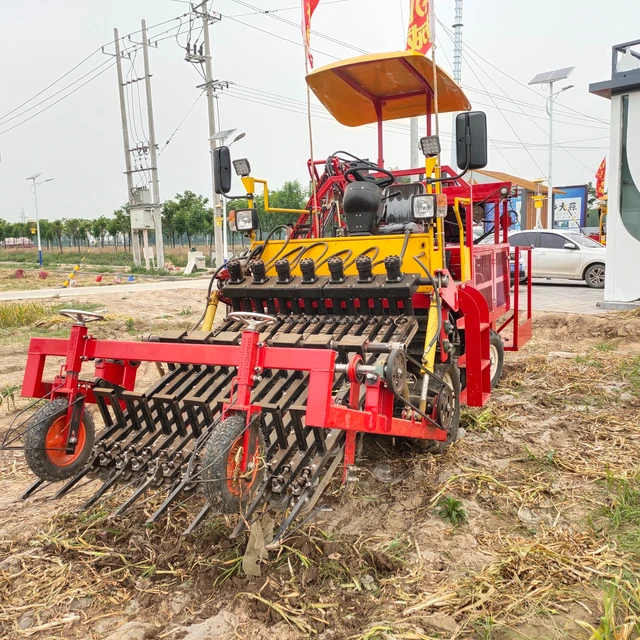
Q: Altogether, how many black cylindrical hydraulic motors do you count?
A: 7